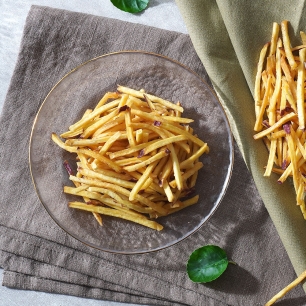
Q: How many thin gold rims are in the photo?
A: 1